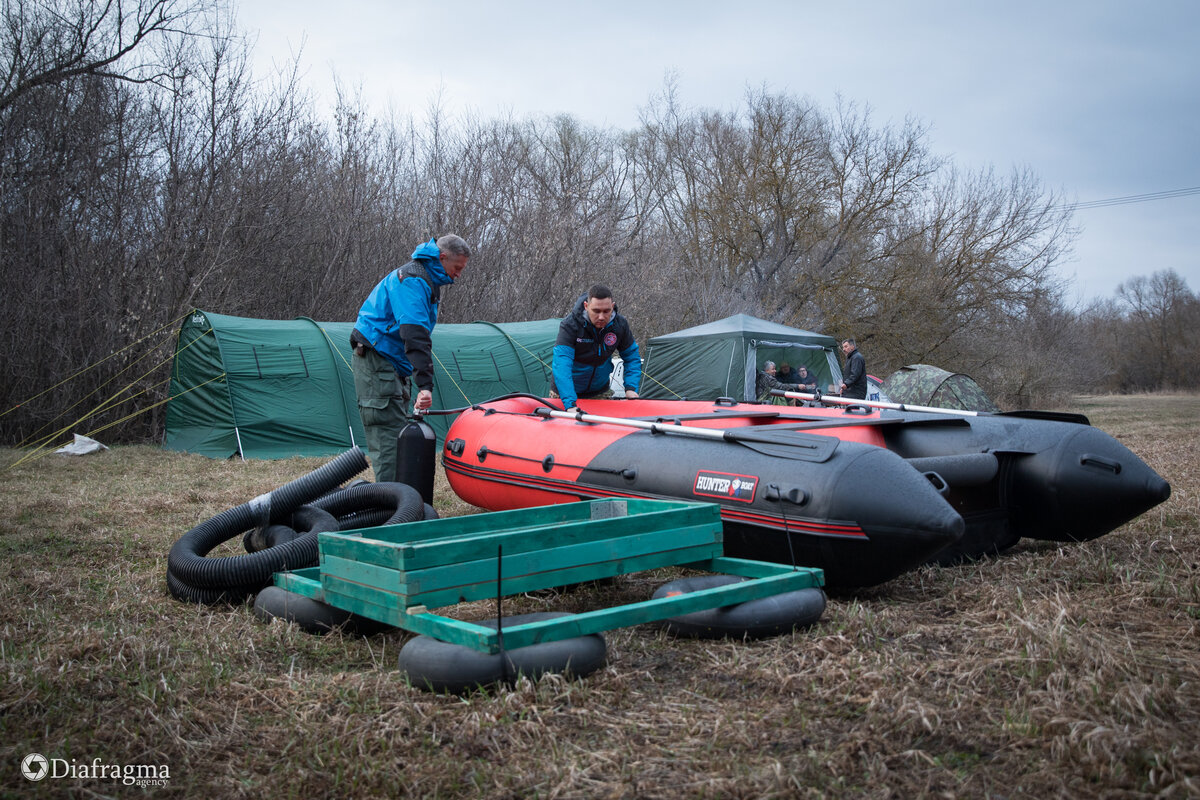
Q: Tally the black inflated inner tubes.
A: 3